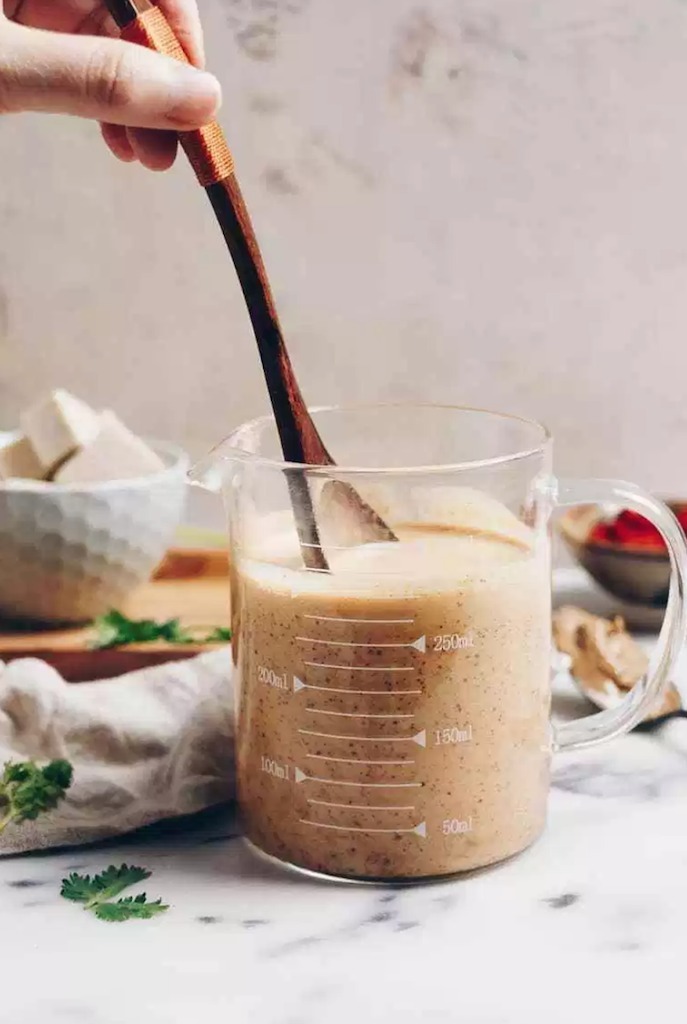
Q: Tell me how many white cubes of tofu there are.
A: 3